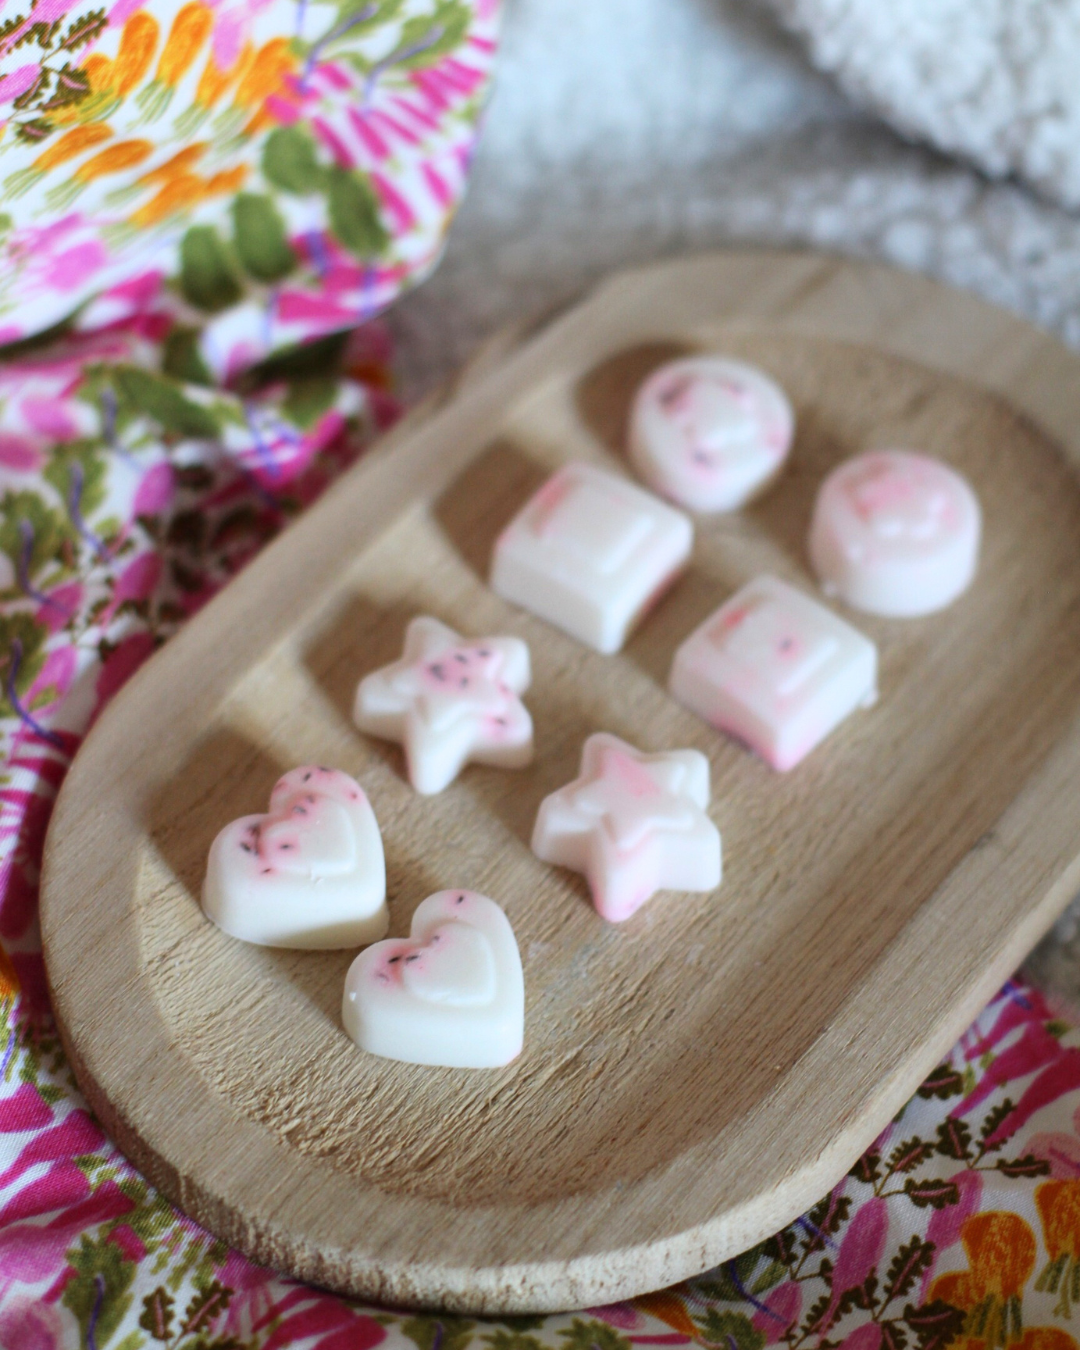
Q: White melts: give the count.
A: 8